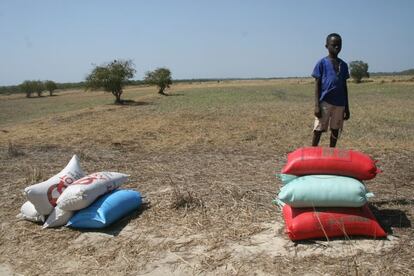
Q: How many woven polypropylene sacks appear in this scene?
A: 8